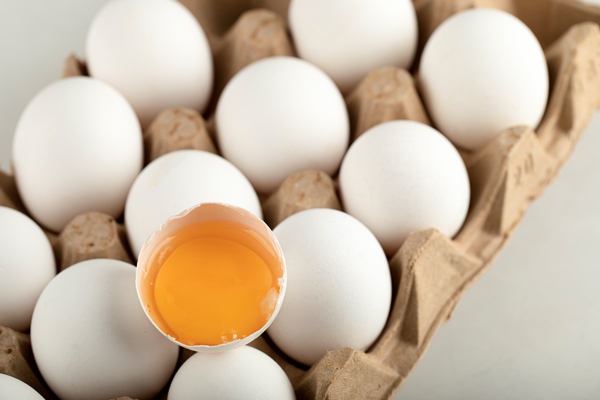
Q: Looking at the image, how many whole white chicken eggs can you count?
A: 12